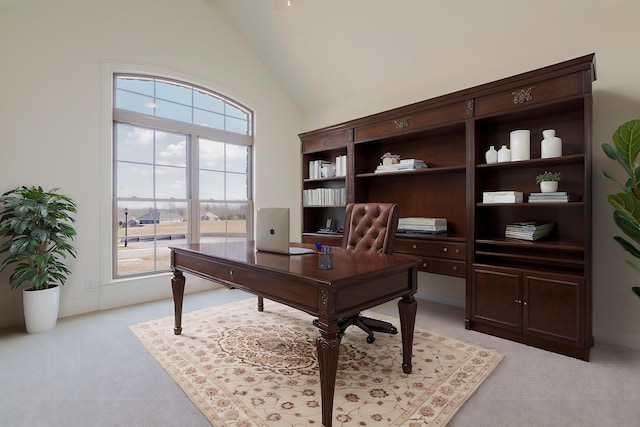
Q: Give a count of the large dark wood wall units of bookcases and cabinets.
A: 1